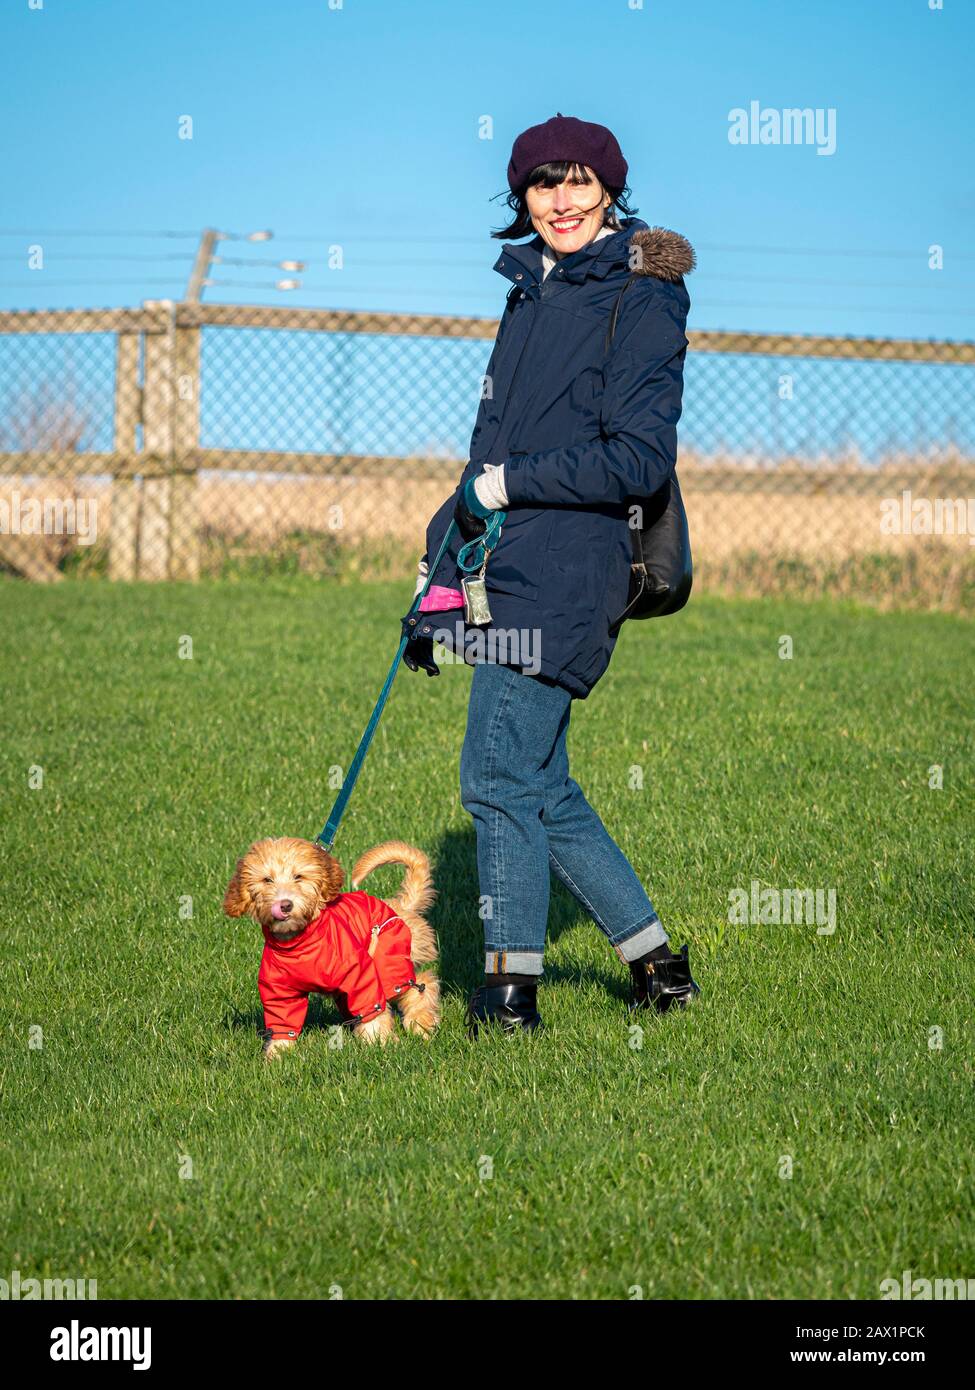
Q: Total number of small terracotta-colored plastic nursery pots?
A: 0